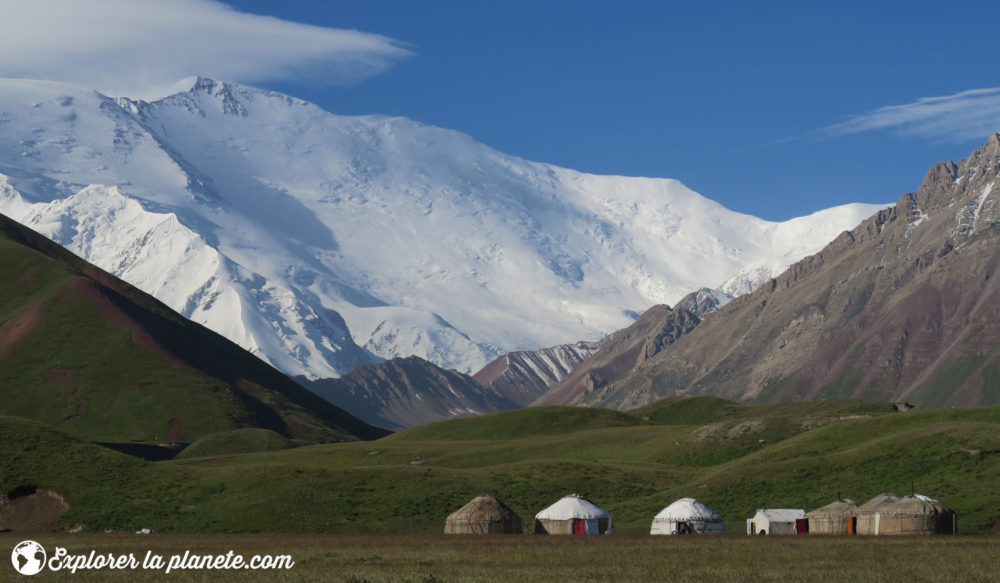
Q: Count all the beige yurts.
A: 4